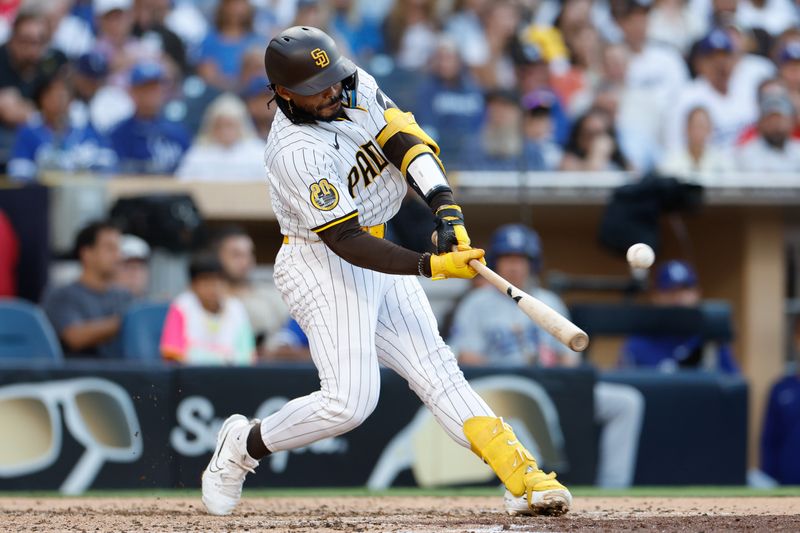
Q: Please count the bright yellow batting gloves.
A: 2